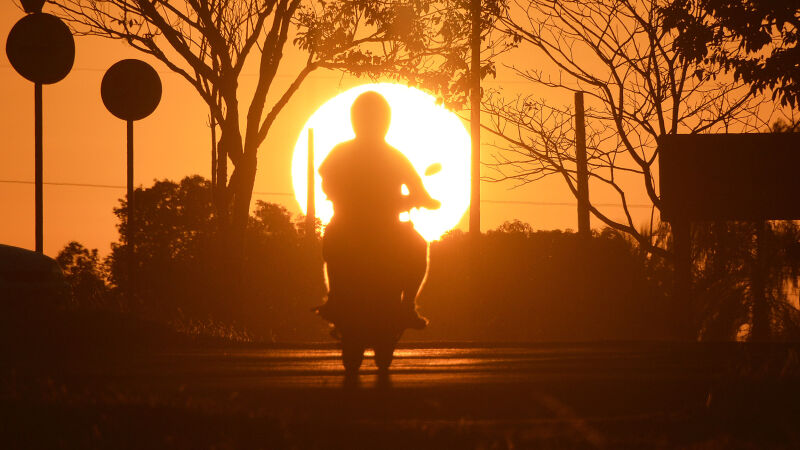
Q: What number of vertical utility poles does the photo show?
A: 3